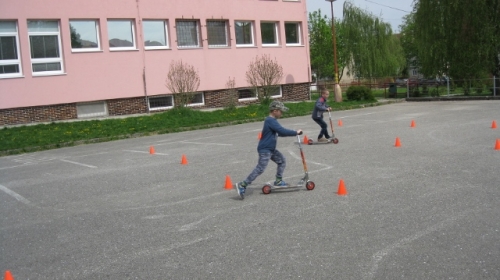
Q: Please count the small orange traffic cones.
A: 12